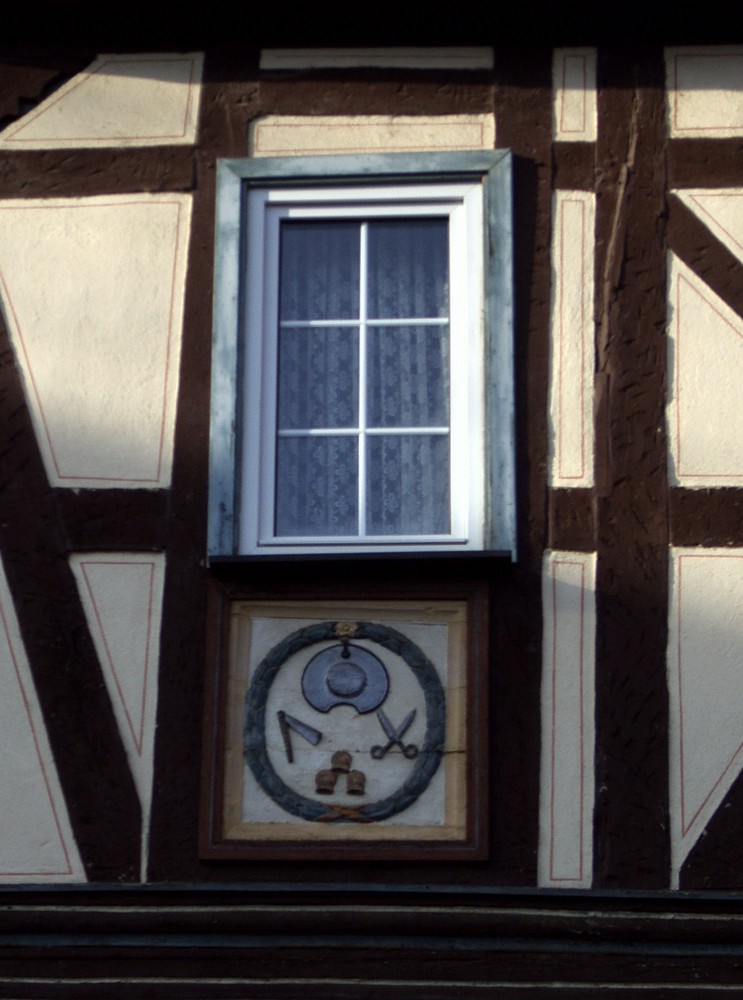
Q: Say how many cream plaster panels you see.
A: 13